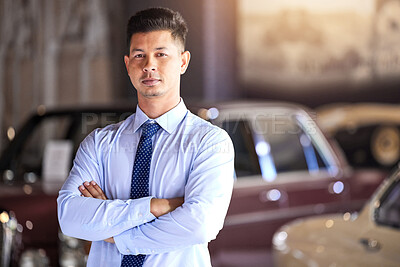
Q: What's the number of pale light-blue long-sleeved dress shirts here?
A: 1